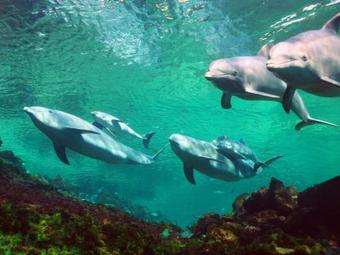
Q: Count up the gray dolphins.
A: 6